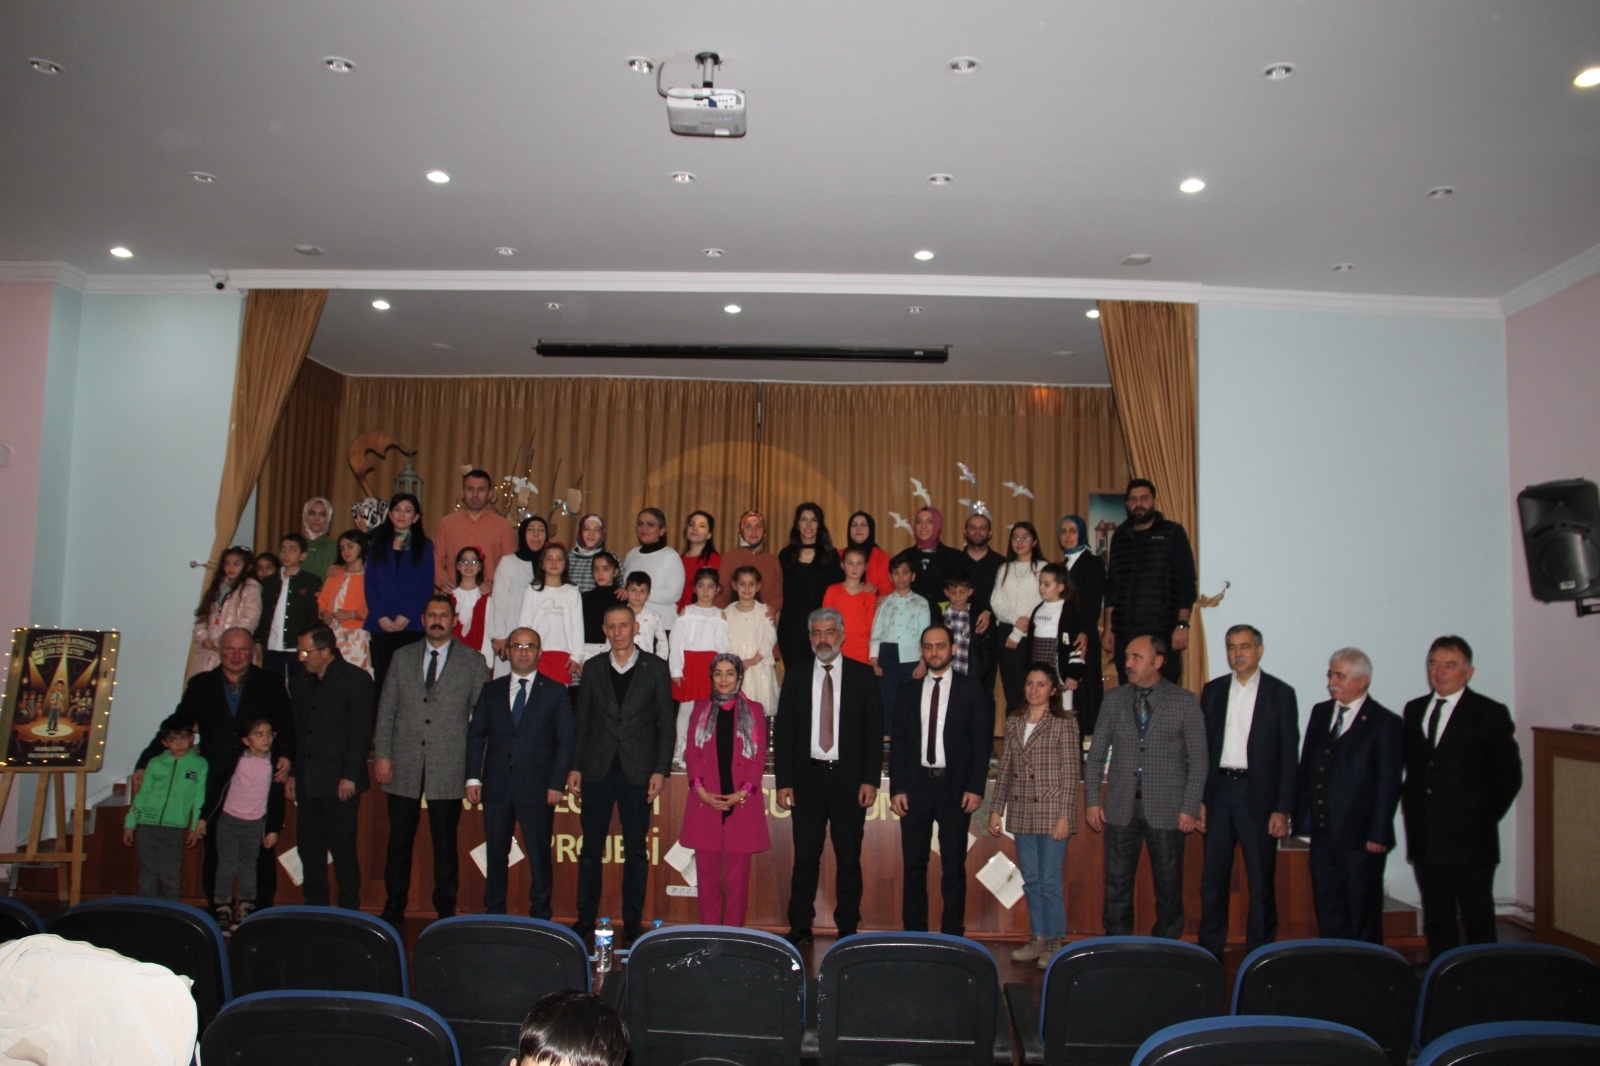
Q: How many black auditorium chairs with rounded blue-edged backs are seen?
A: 12